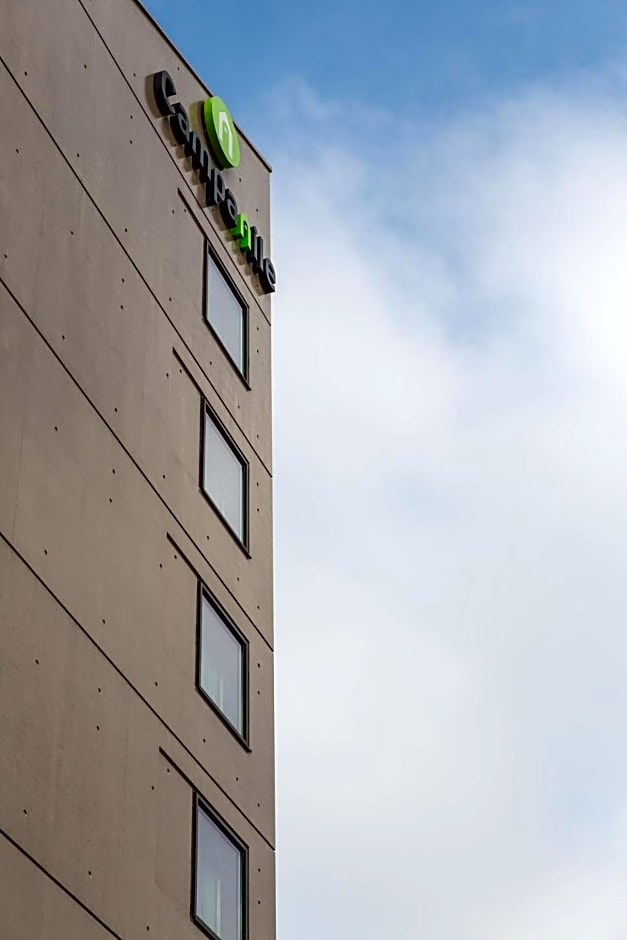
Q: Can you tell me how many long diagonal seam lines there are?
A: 5